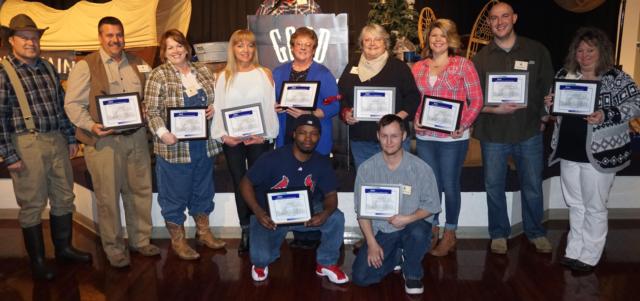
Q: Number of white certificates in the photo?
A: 10